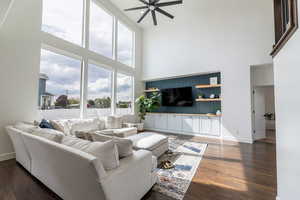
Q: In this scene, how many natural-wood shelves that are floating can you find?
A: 3